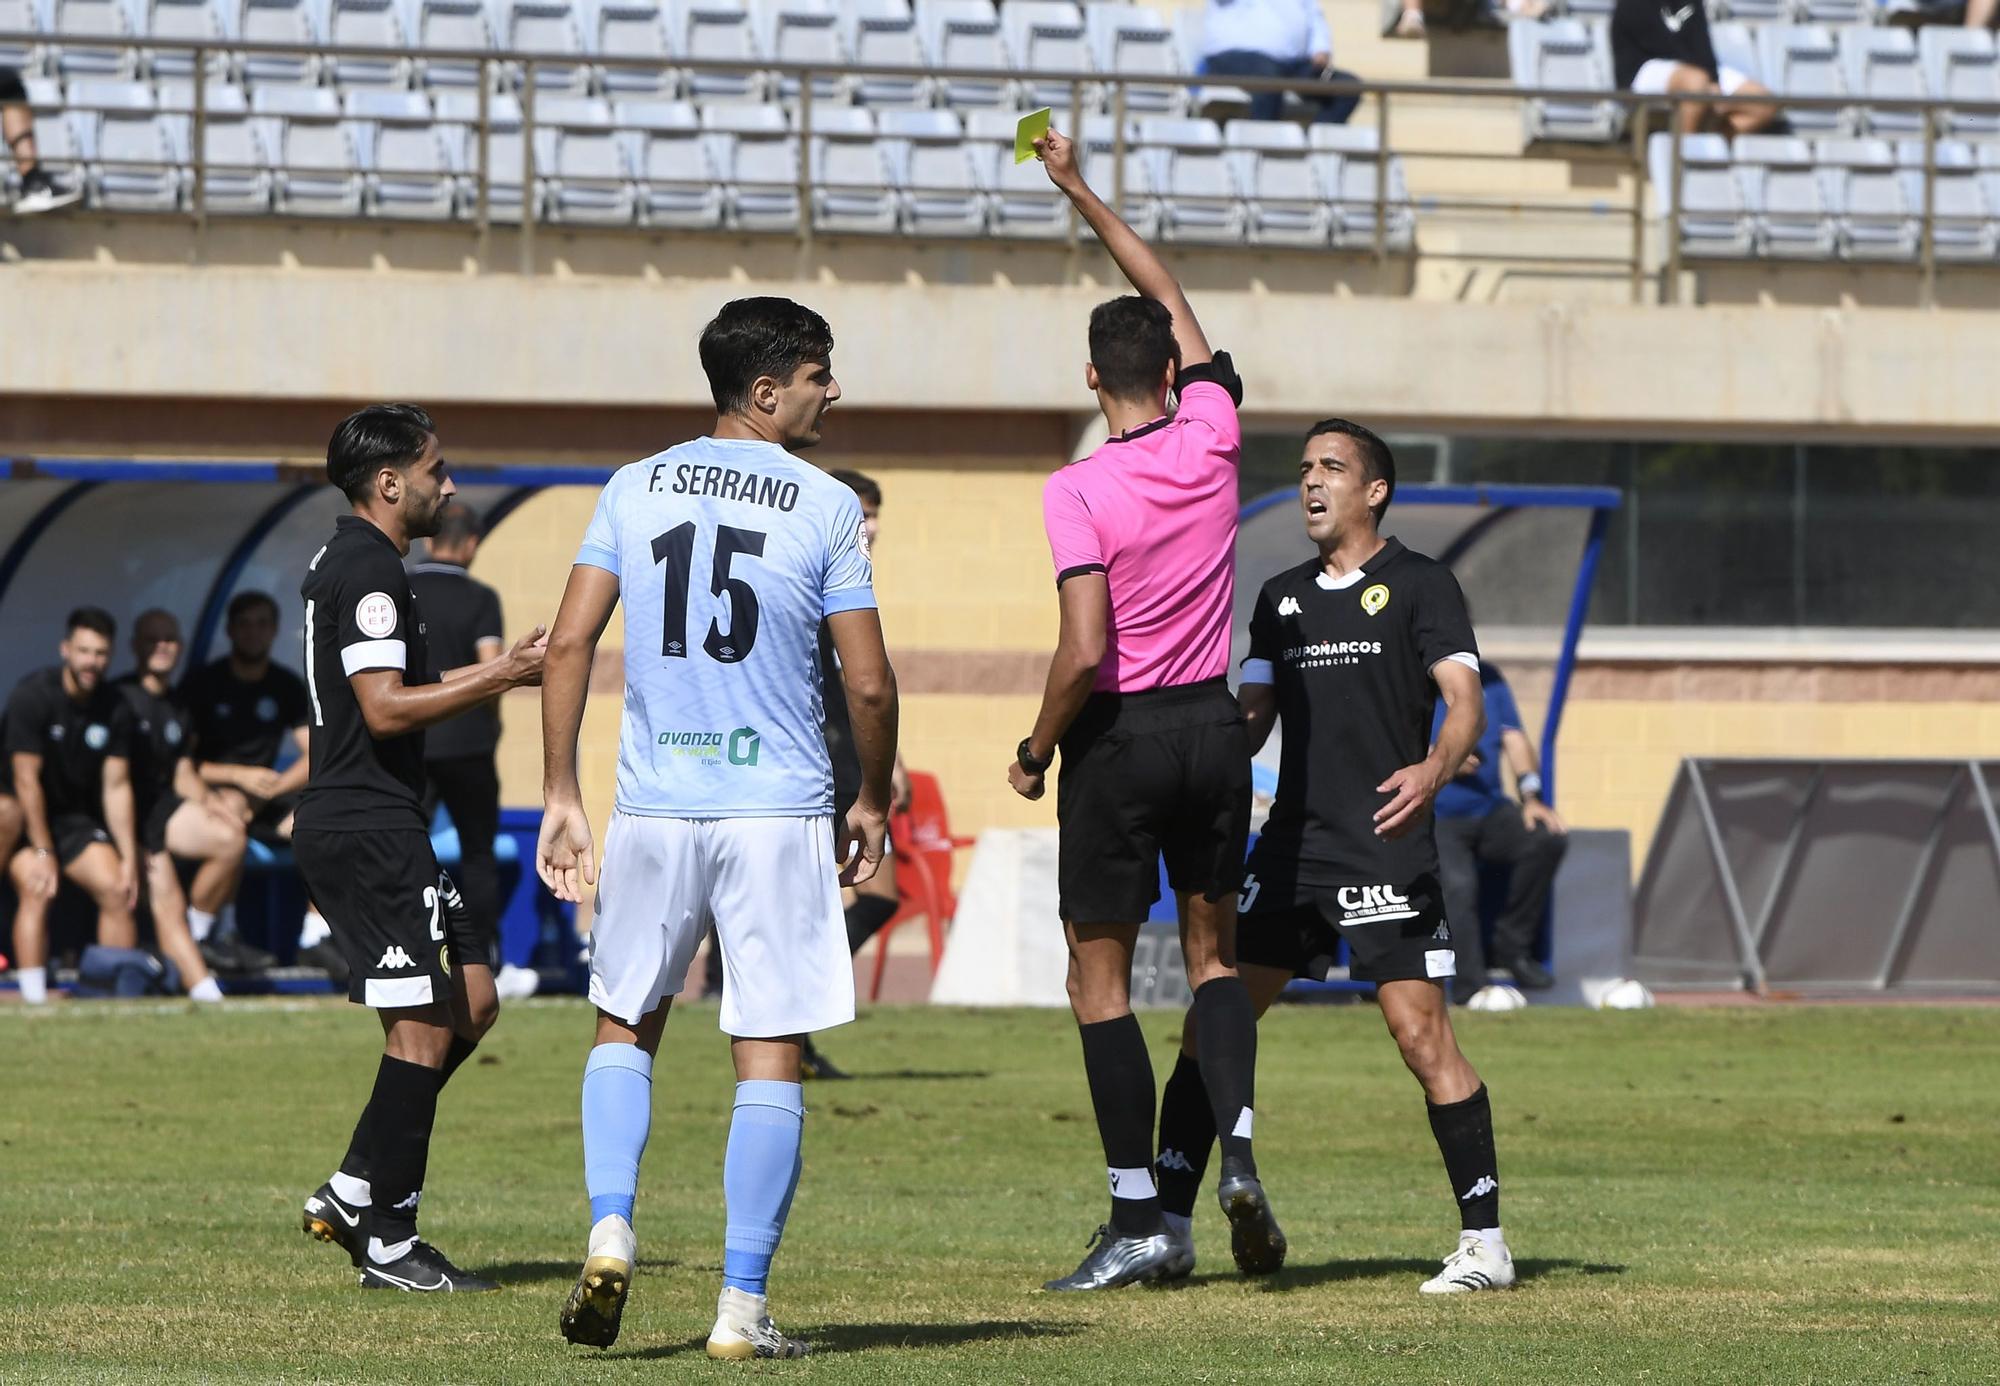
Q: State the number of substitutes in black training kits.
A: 3